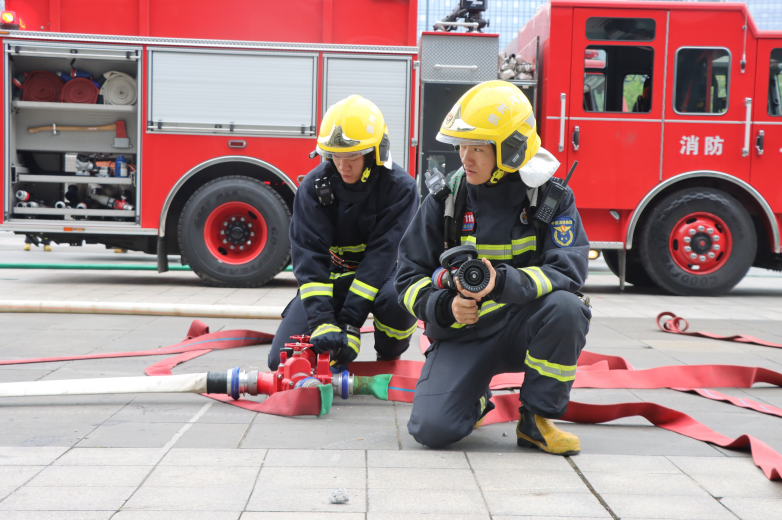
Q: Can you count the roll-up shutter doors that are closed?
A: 2